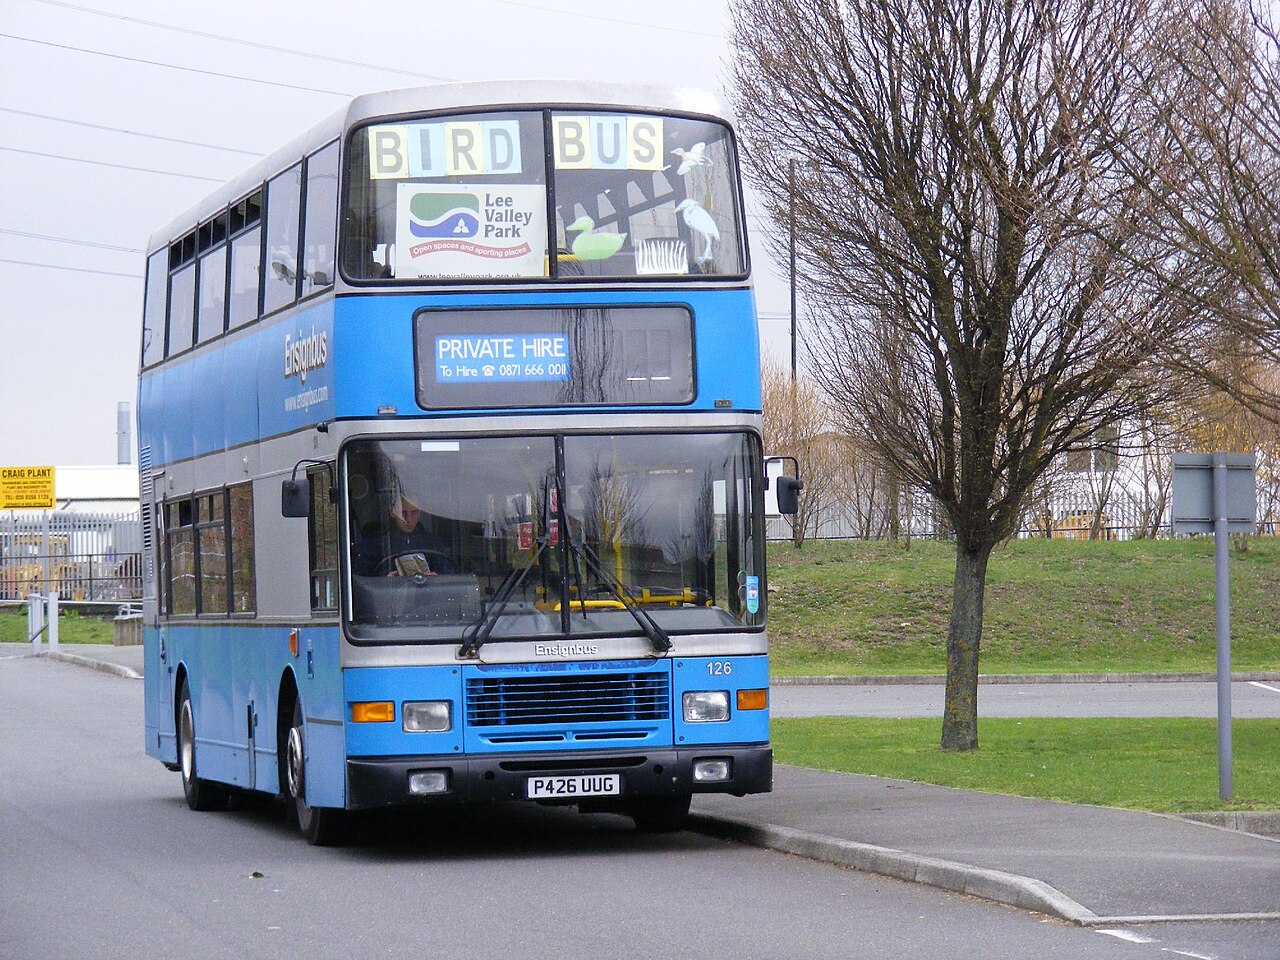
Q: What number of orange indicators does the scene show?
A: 3